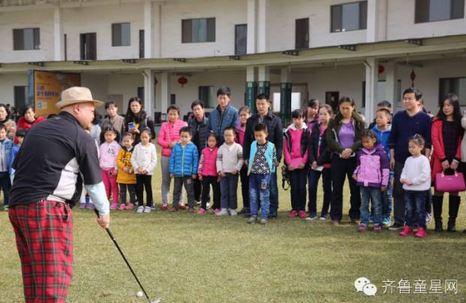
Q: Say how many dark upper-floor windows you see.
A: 5